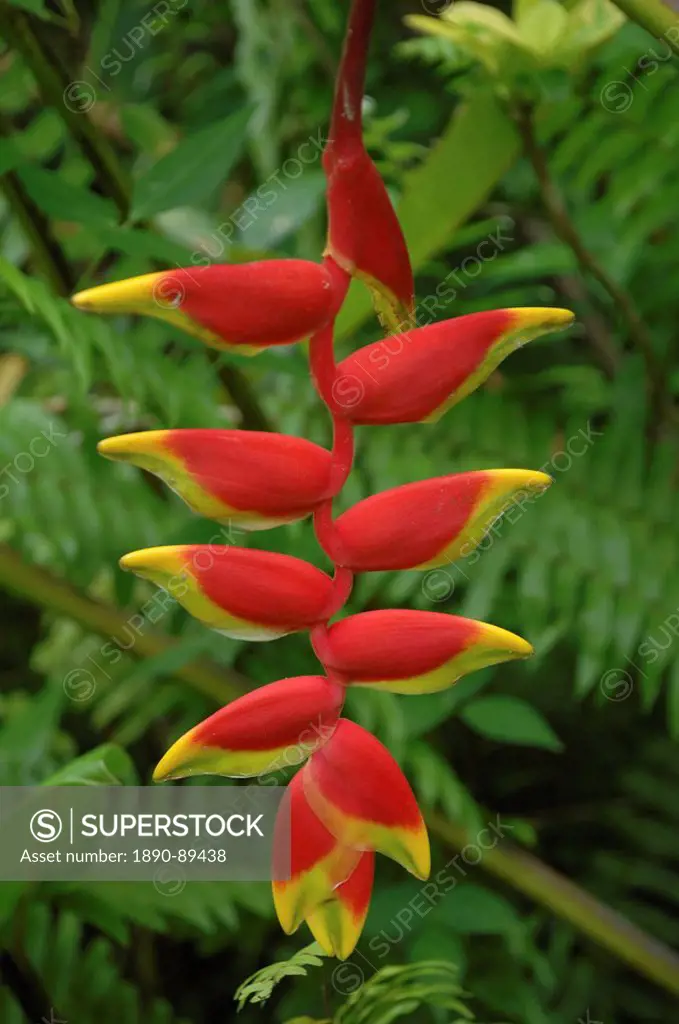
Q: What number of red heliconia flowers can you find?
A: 11